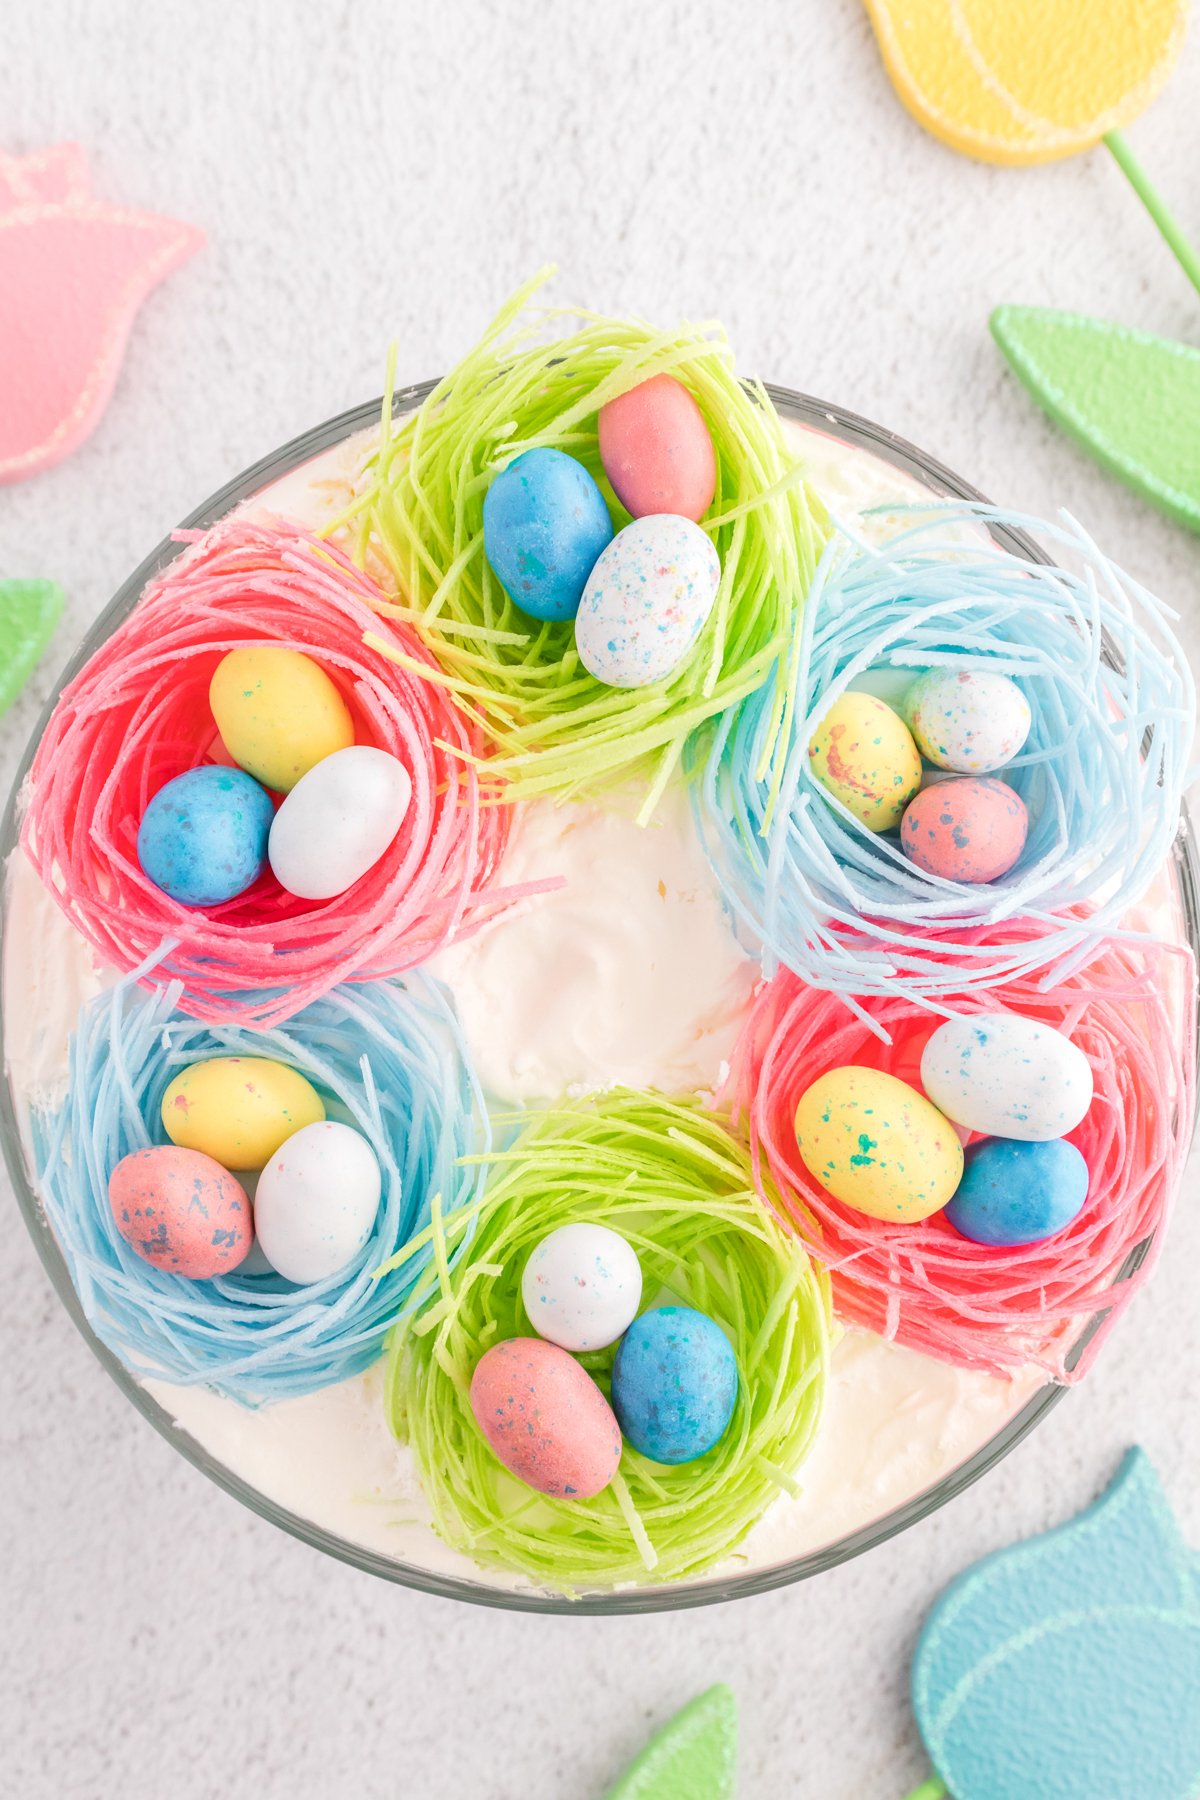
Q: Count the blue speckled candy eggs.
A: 4